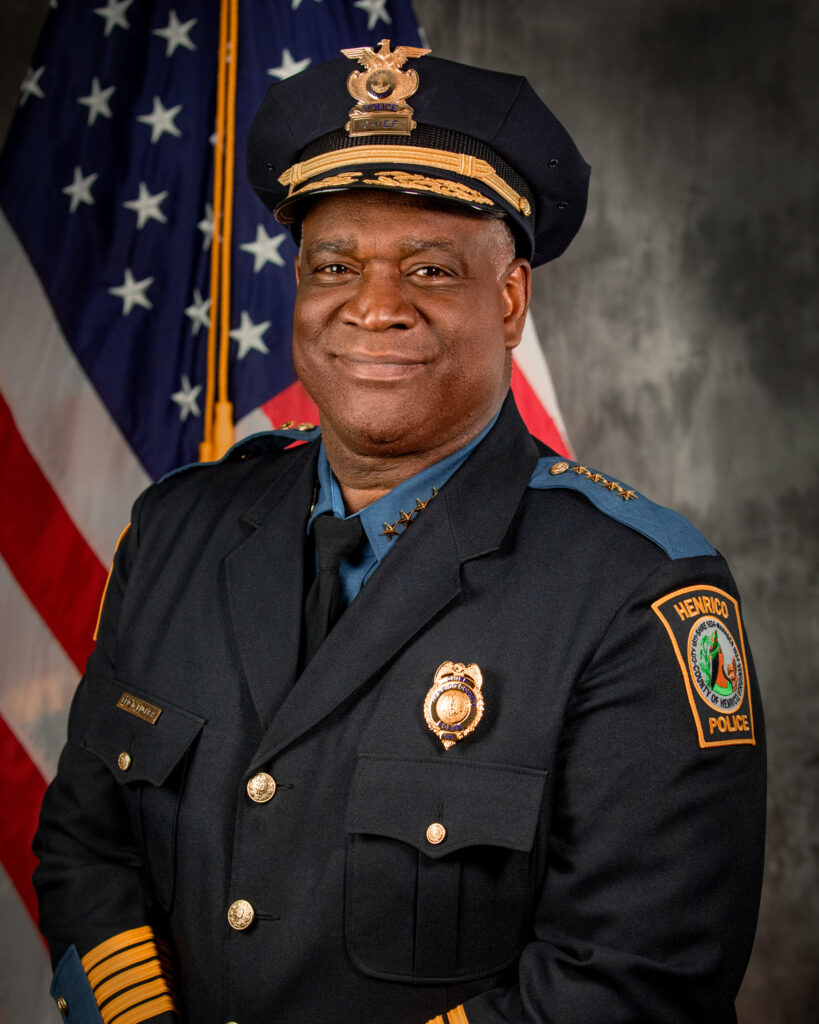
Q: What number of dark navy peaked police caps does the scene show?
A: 1